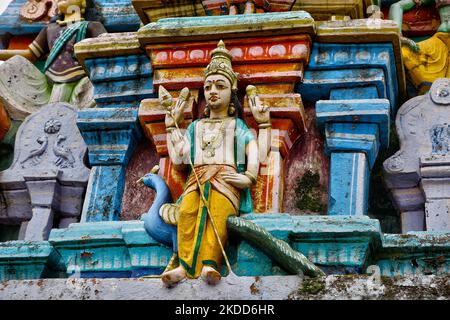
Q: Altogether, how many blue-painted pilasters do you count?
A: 2